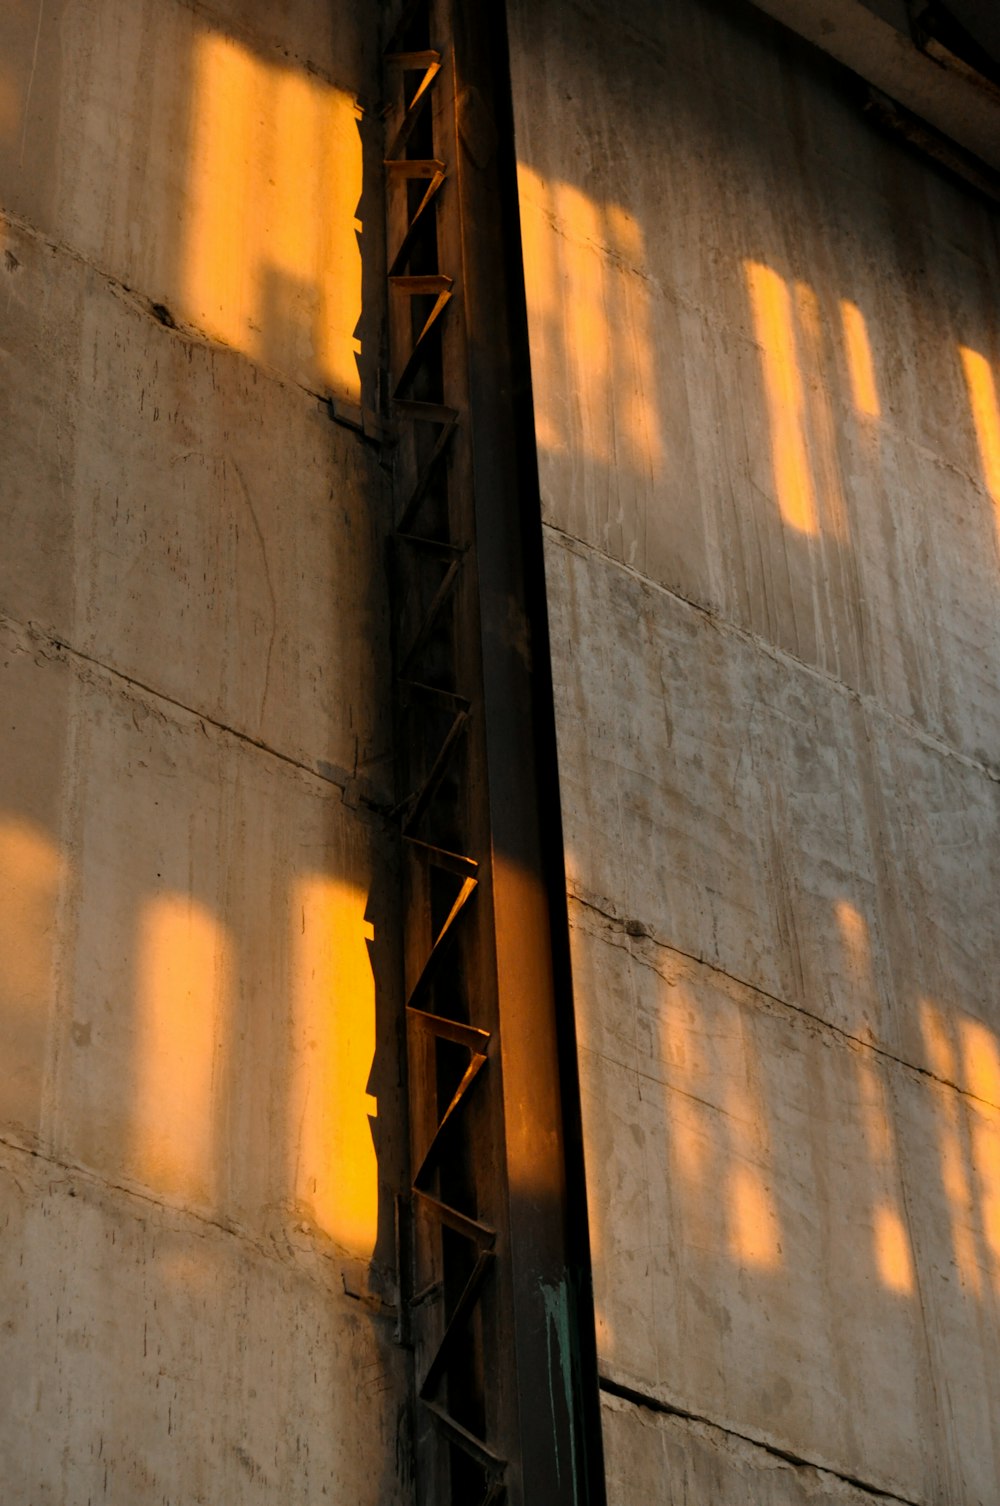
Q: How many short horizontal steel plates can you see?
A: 10